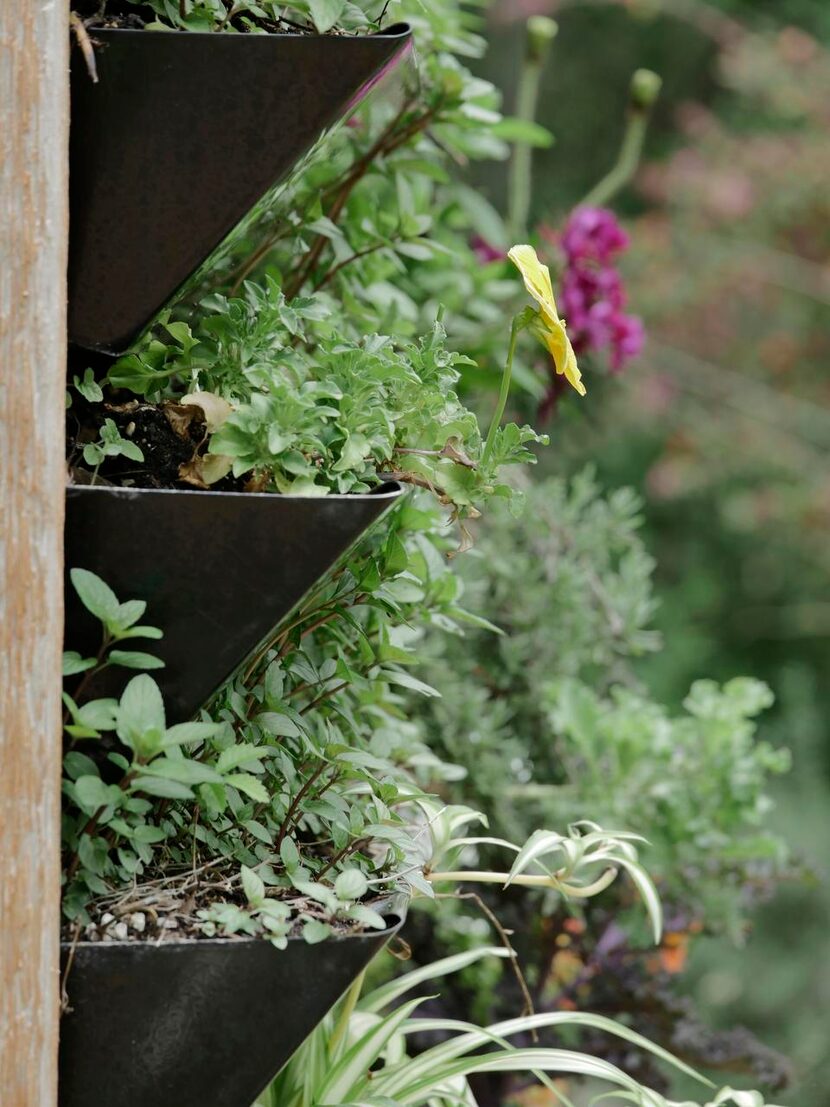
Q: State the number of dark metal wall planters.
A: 3